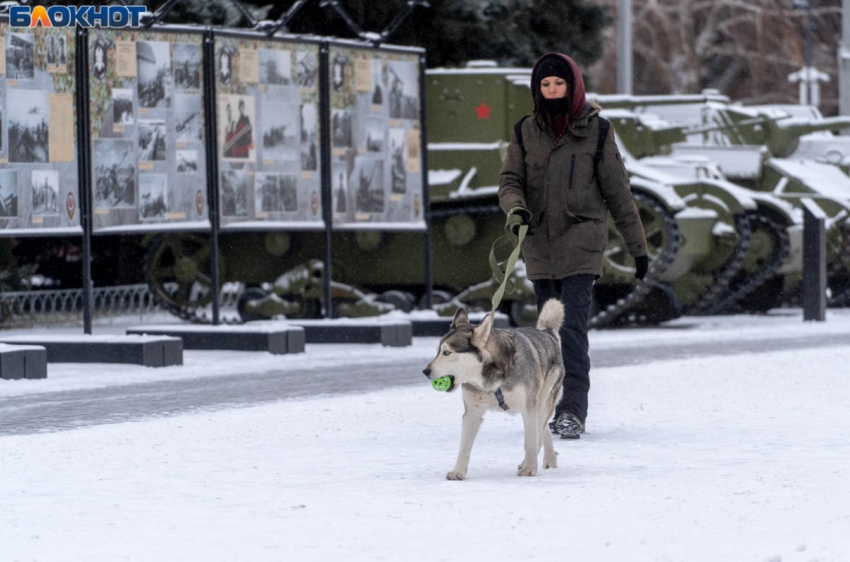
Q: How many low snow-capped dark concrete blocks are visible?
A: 5